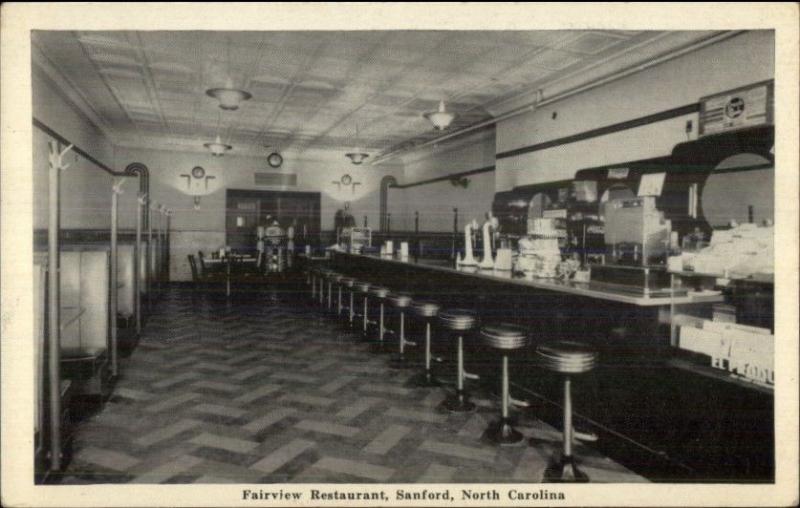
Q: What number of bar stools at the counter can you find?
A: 13